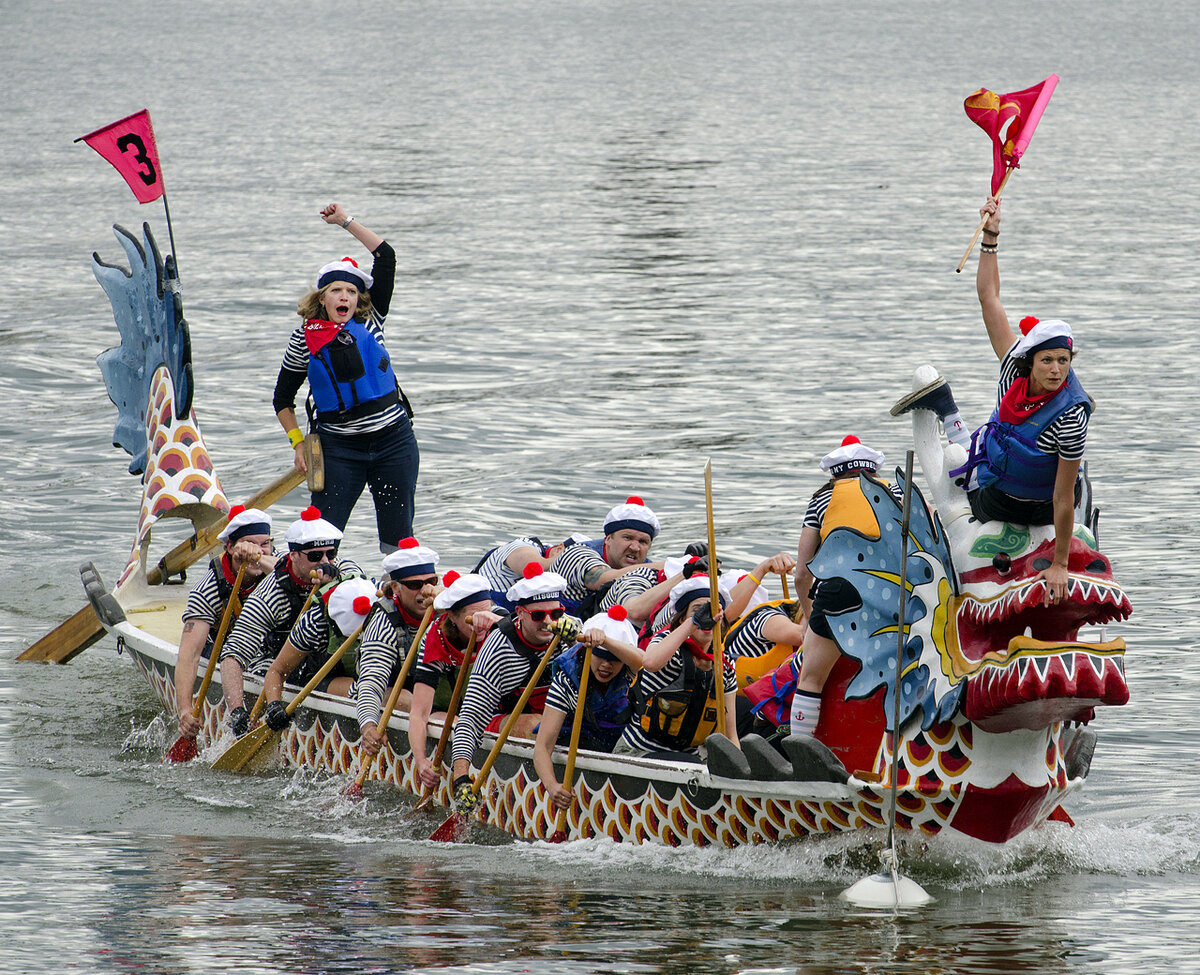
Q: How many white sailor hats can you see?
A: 15